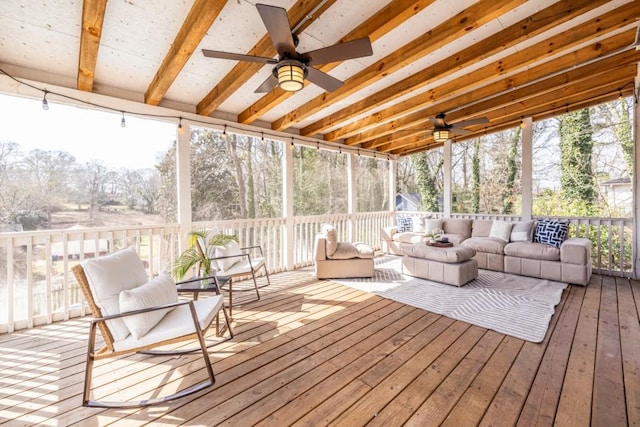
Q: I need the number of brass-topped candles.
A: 0